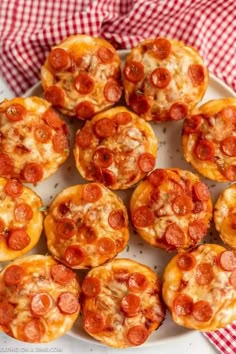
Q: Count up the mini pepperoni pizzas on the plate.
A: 12